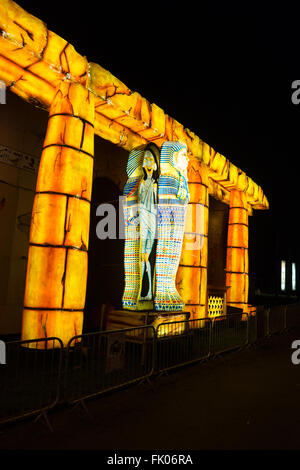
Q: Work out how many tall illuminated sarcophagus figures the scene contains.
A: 2